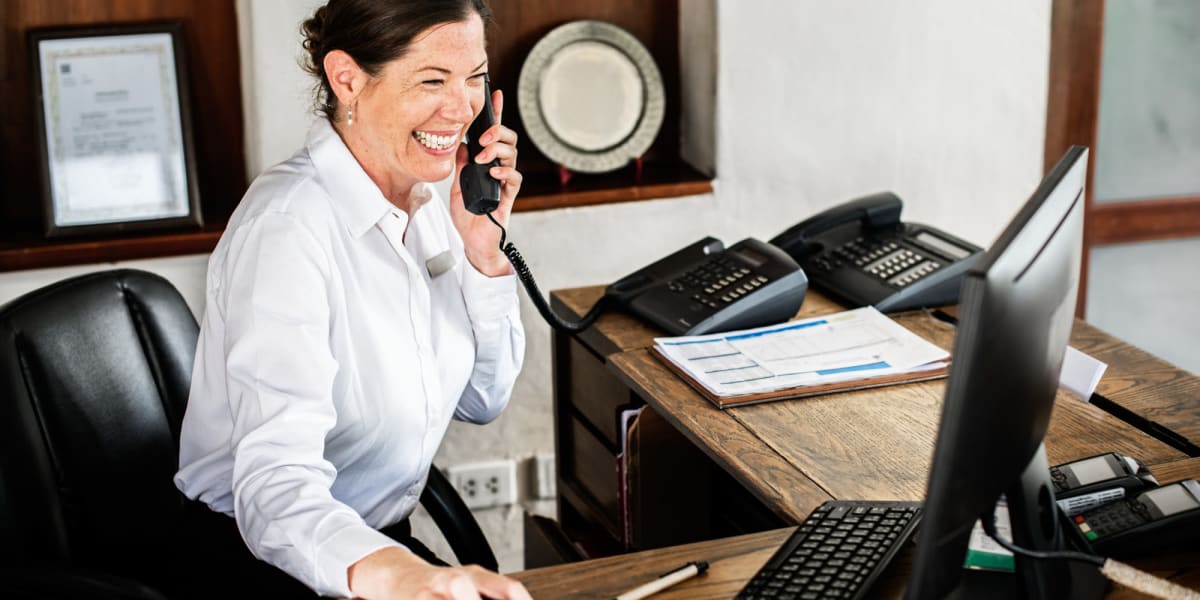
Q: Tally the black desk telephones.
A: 2